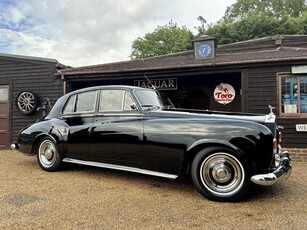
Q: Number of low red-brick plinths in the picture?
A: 1